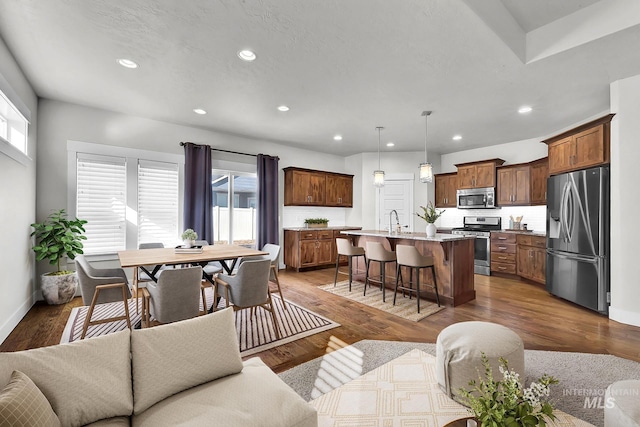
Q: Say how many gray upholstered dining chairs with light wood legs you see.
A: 6